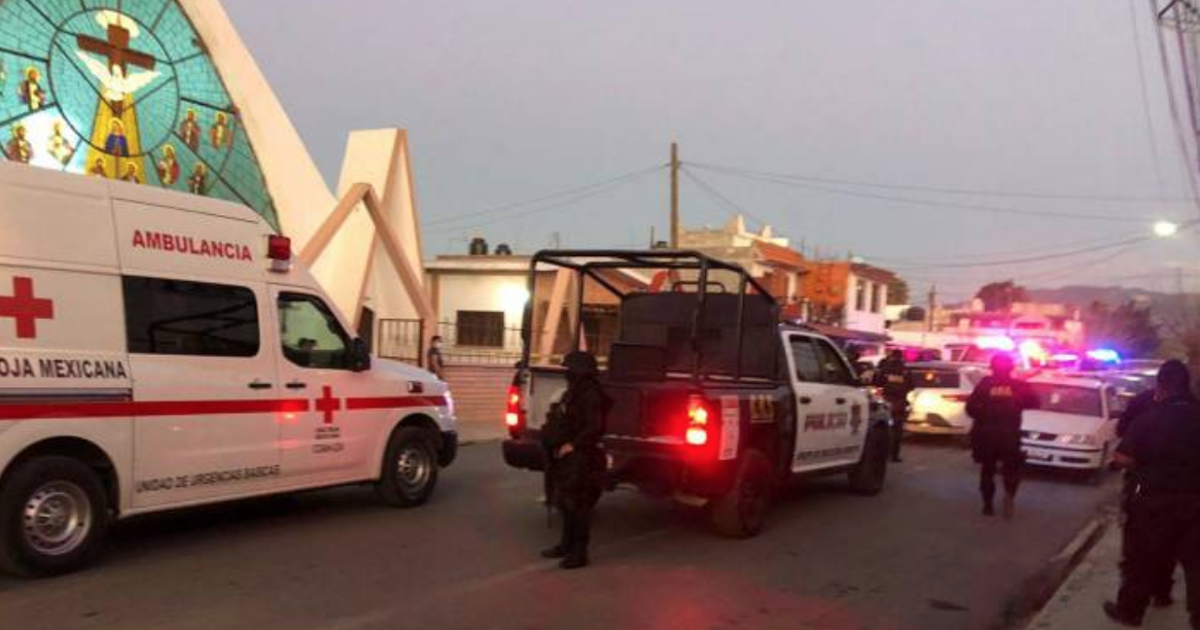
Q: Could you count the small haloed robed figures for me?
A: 10